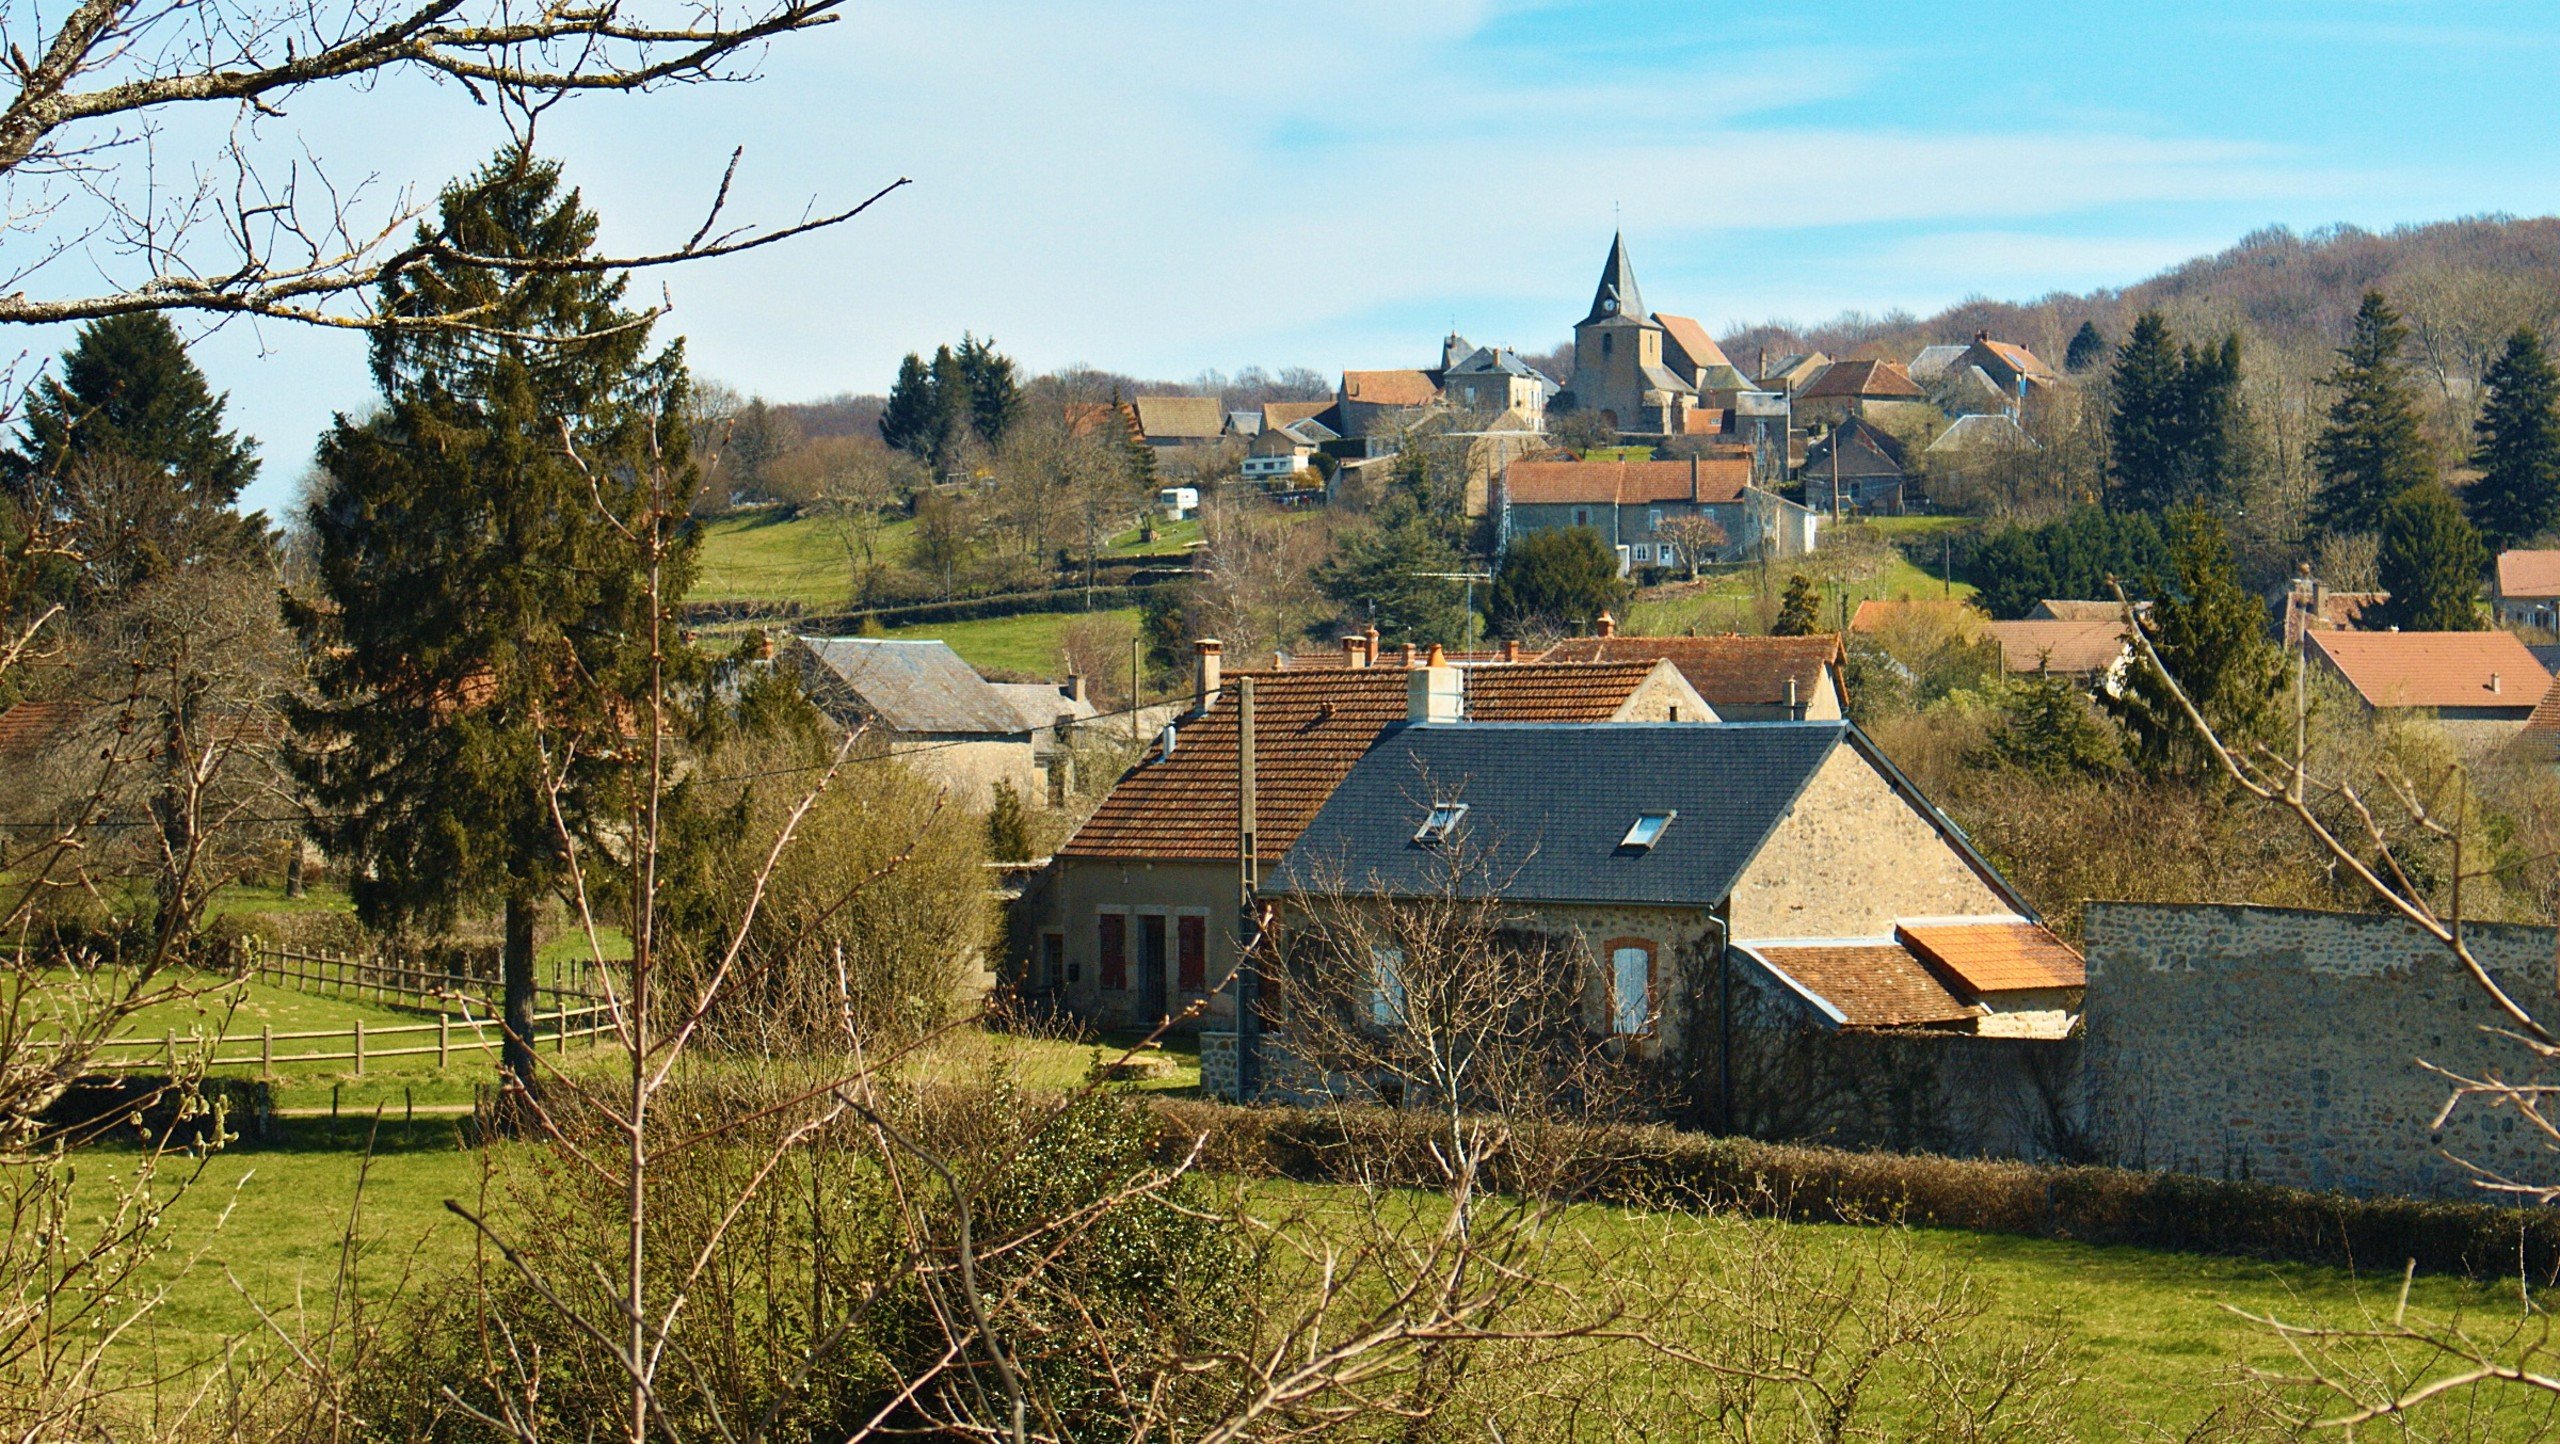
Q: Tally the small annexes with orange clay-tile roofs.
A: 2